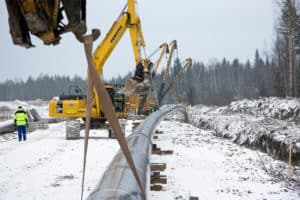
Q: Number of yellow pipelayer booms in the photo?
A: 3